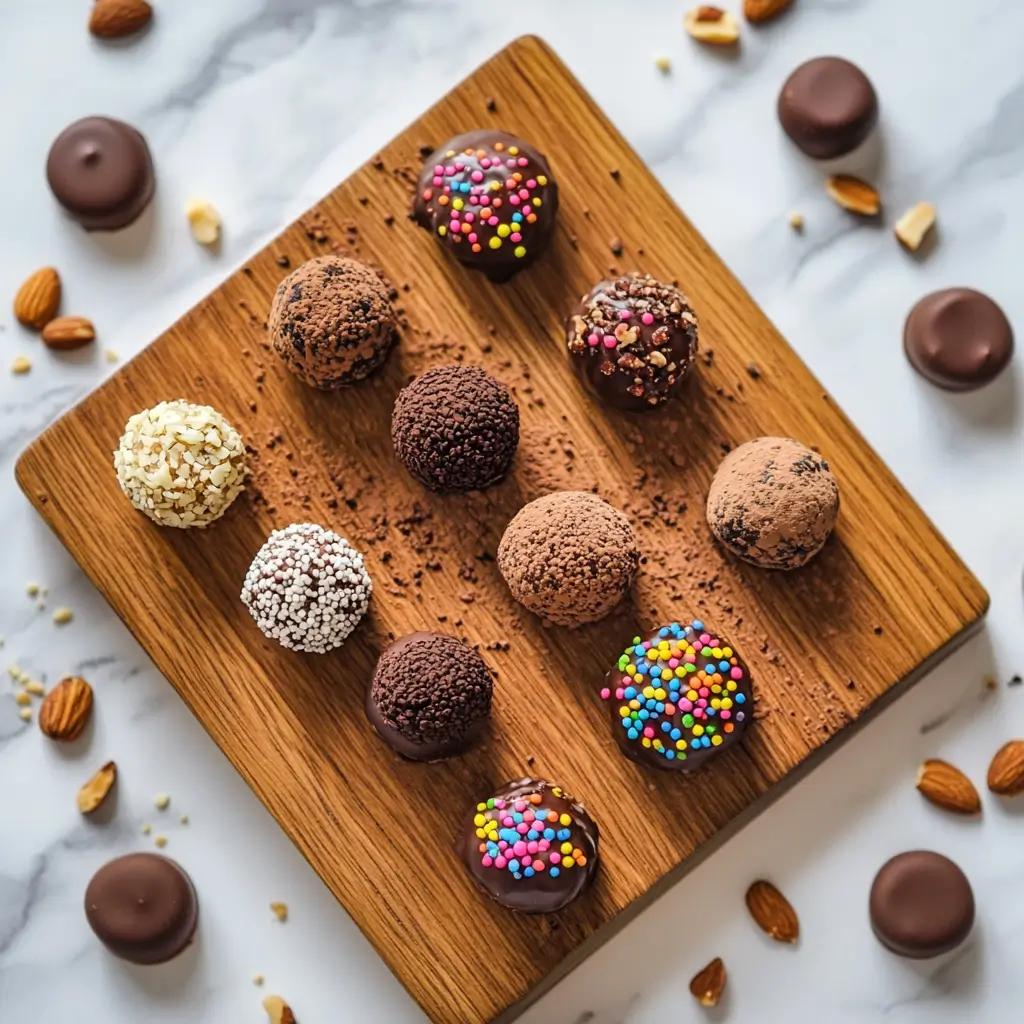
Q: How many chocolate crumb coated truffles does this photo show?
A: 2